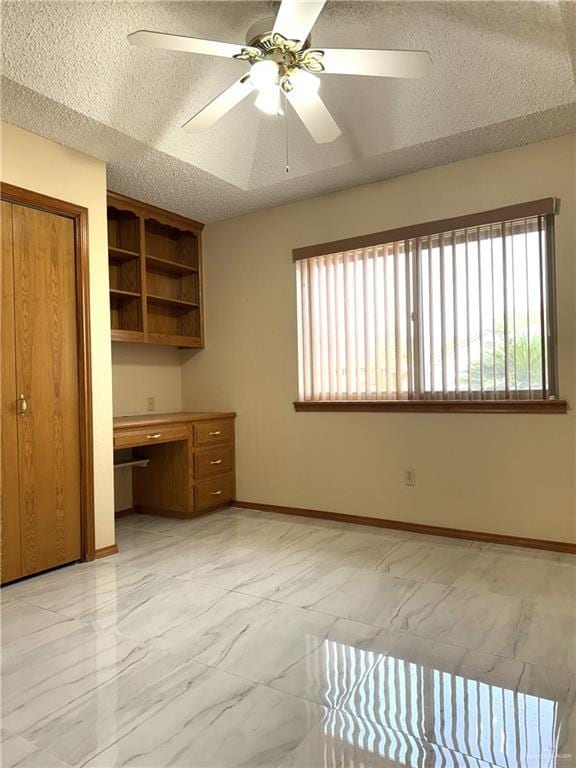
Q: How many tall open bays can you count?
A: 2